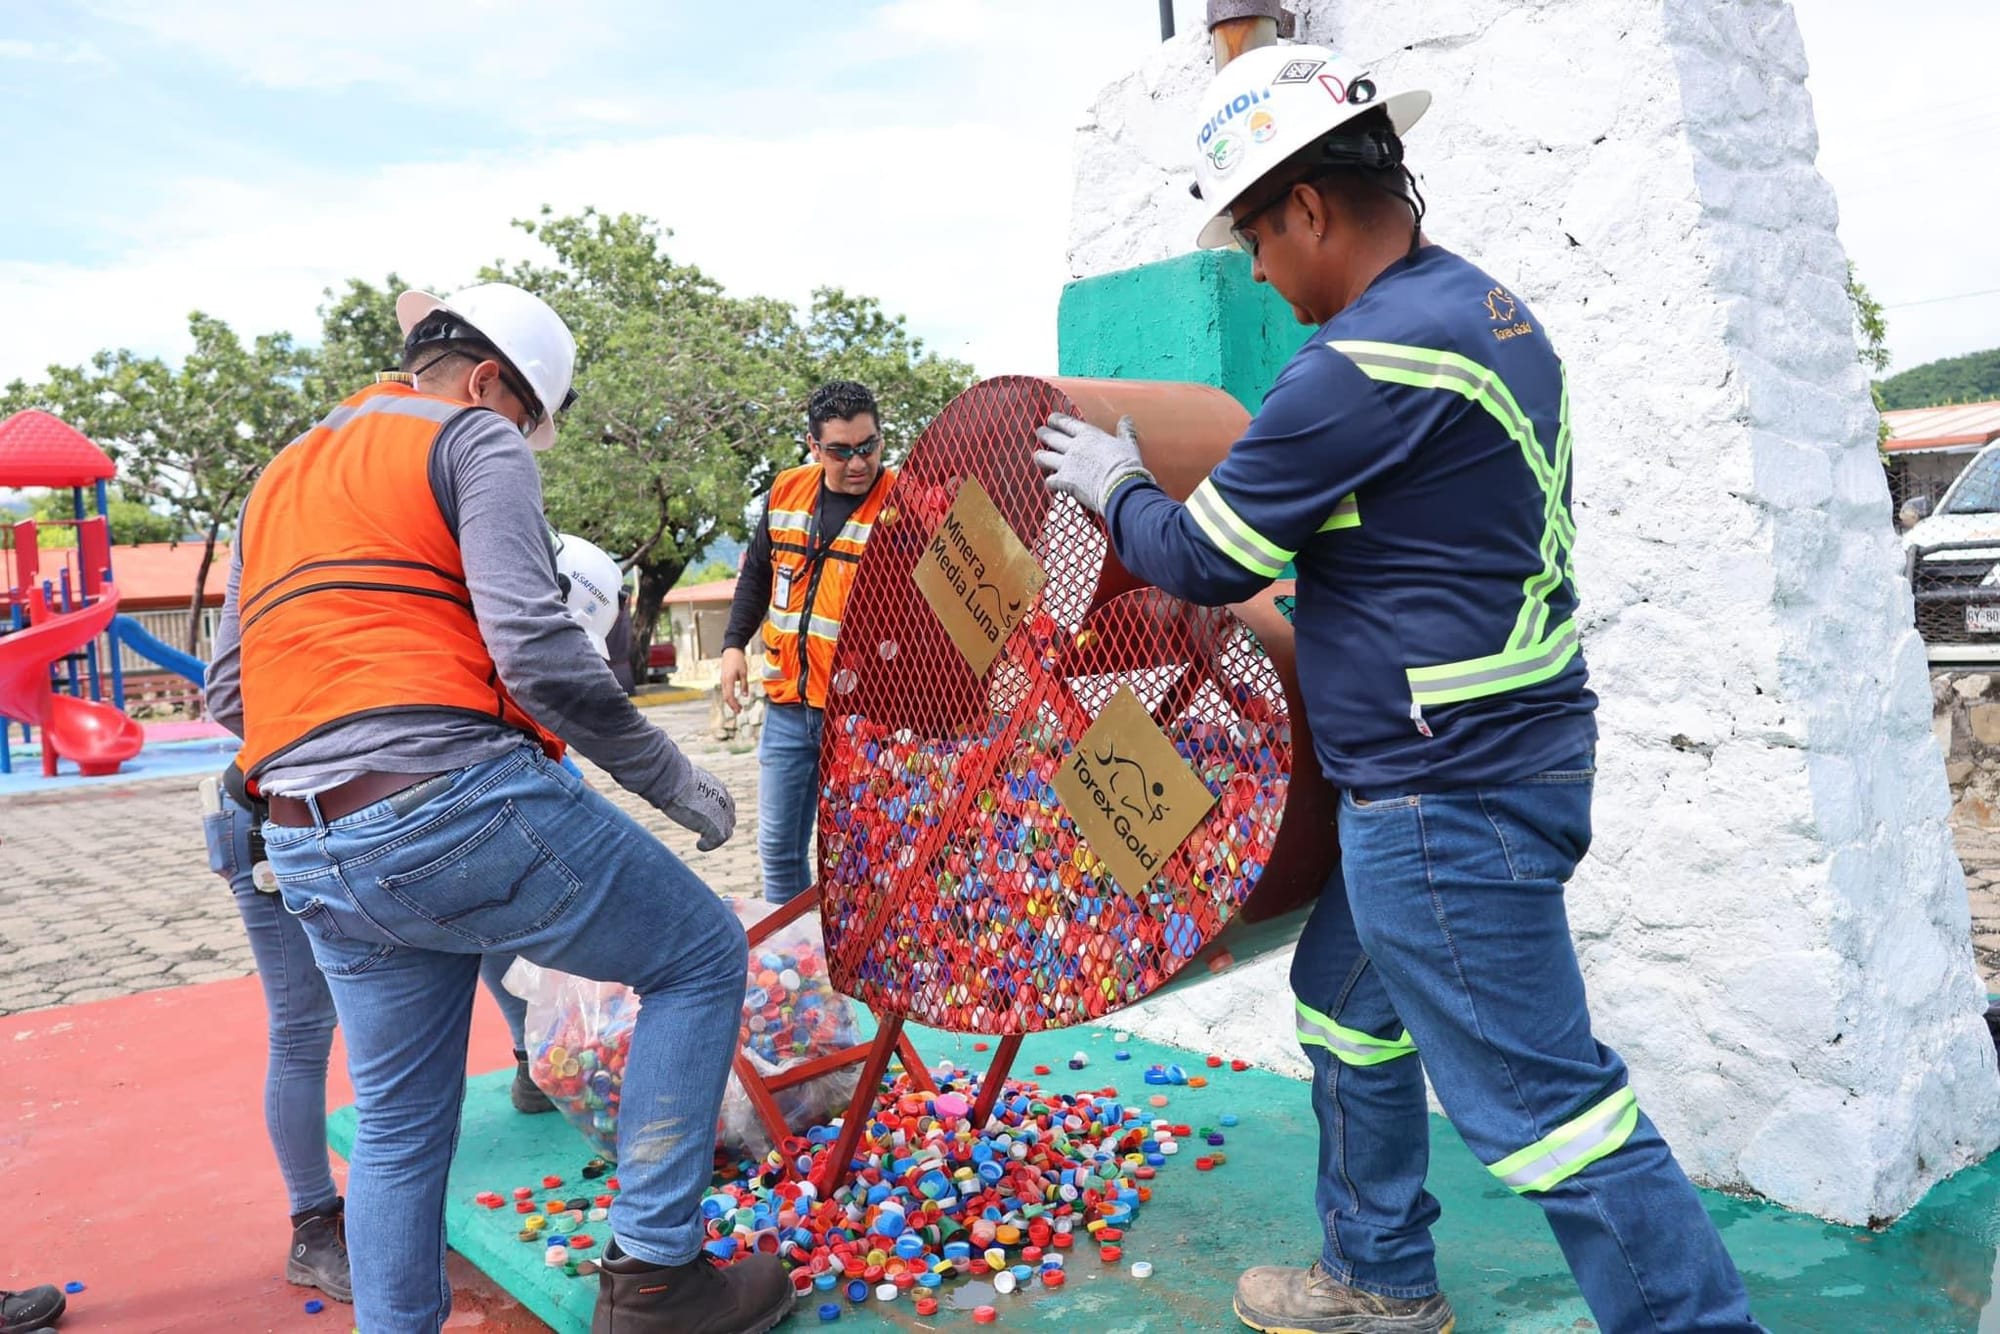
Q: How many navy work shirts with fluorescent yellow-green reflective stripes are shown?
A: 1